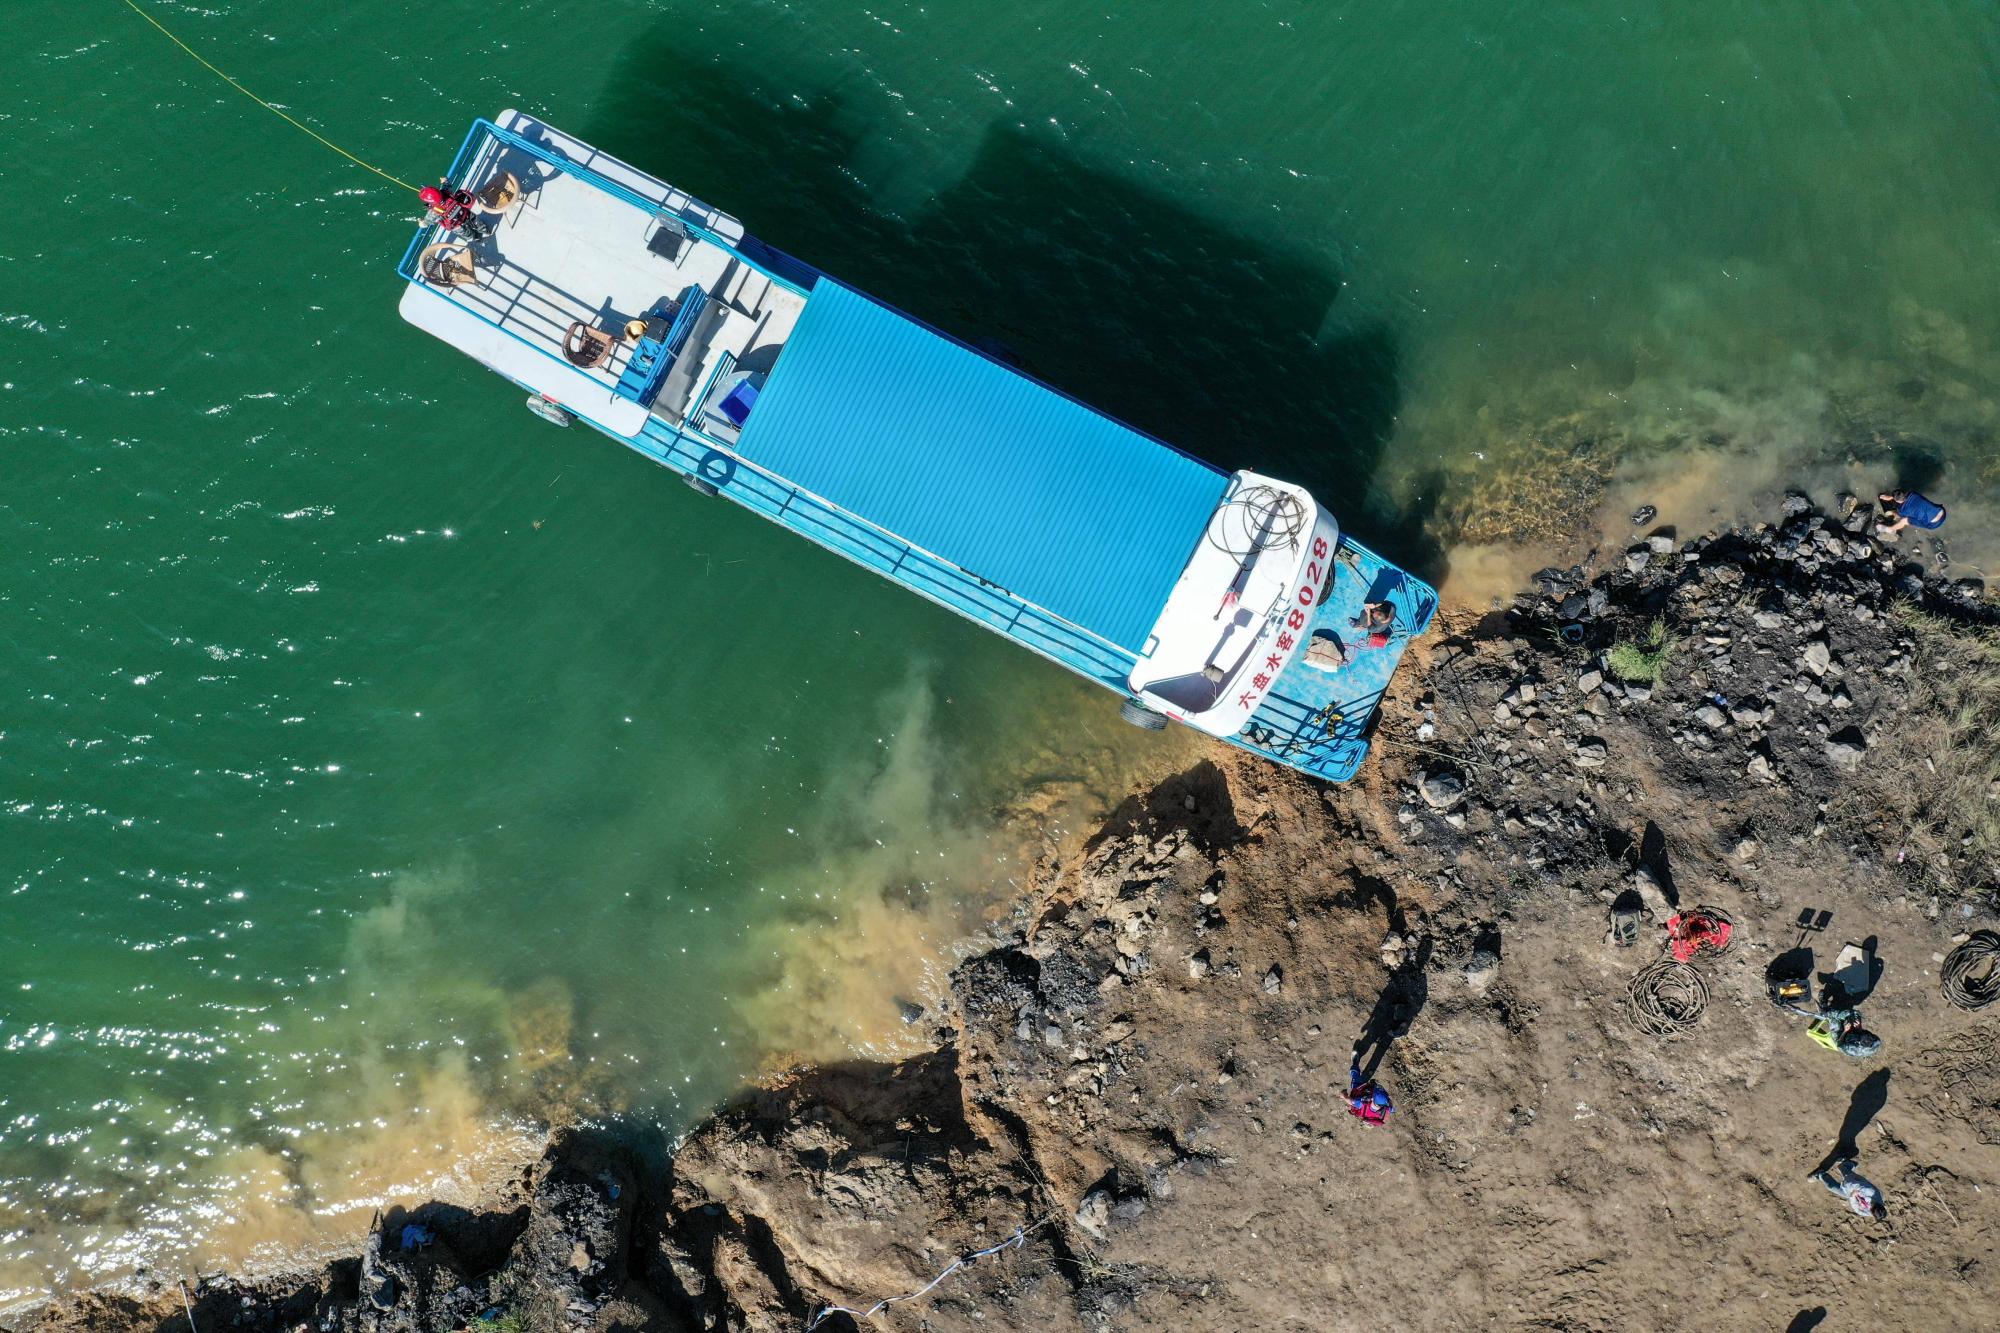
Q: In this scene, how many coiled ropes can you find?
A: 4